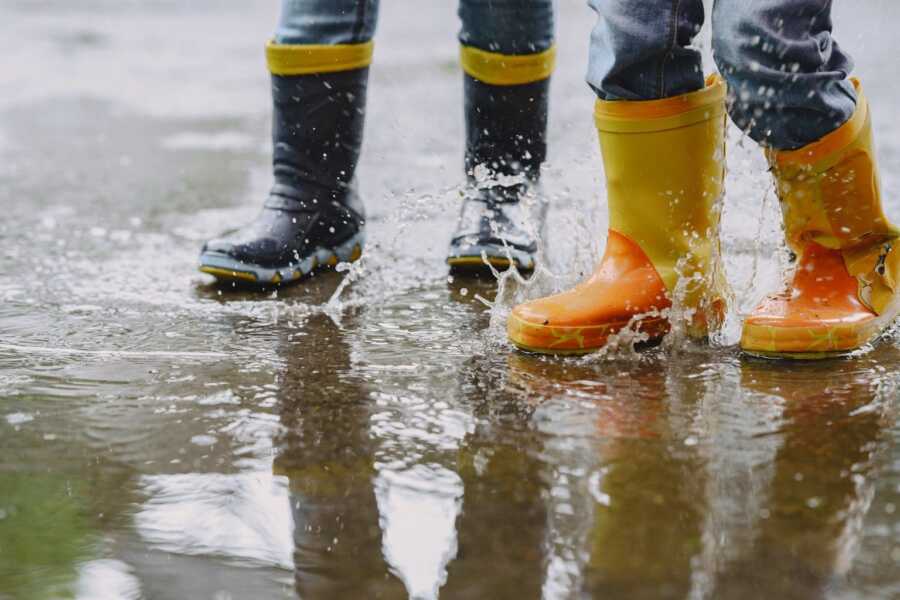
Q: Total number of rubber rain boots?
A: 4